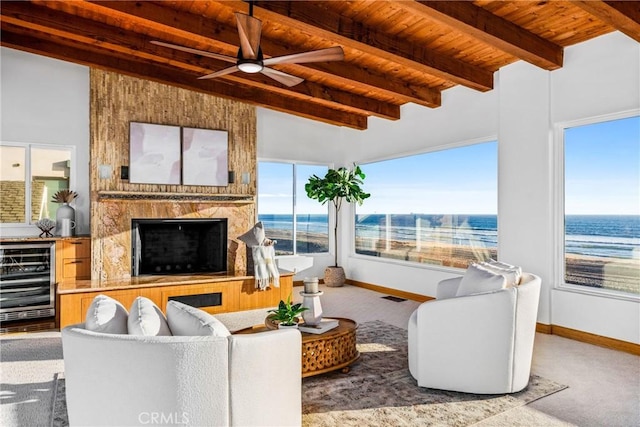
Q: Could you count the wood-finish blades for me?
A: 5